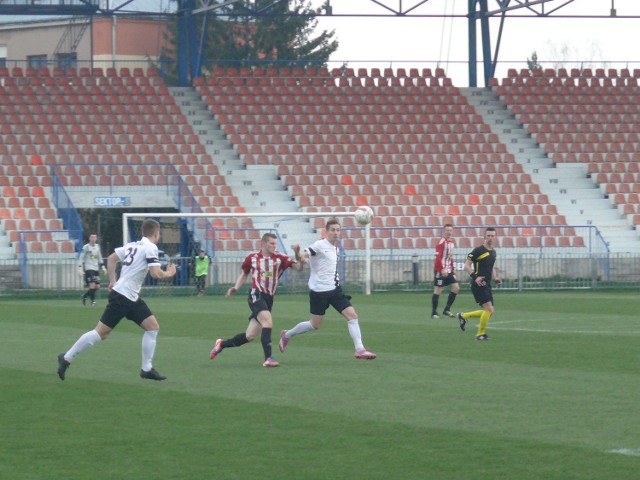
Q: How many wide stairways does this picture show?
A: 2